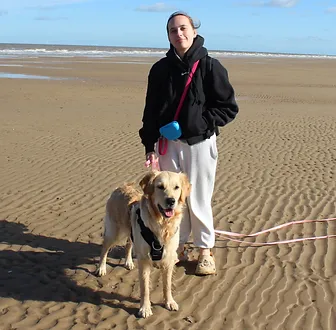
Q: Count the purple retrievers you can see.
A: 0